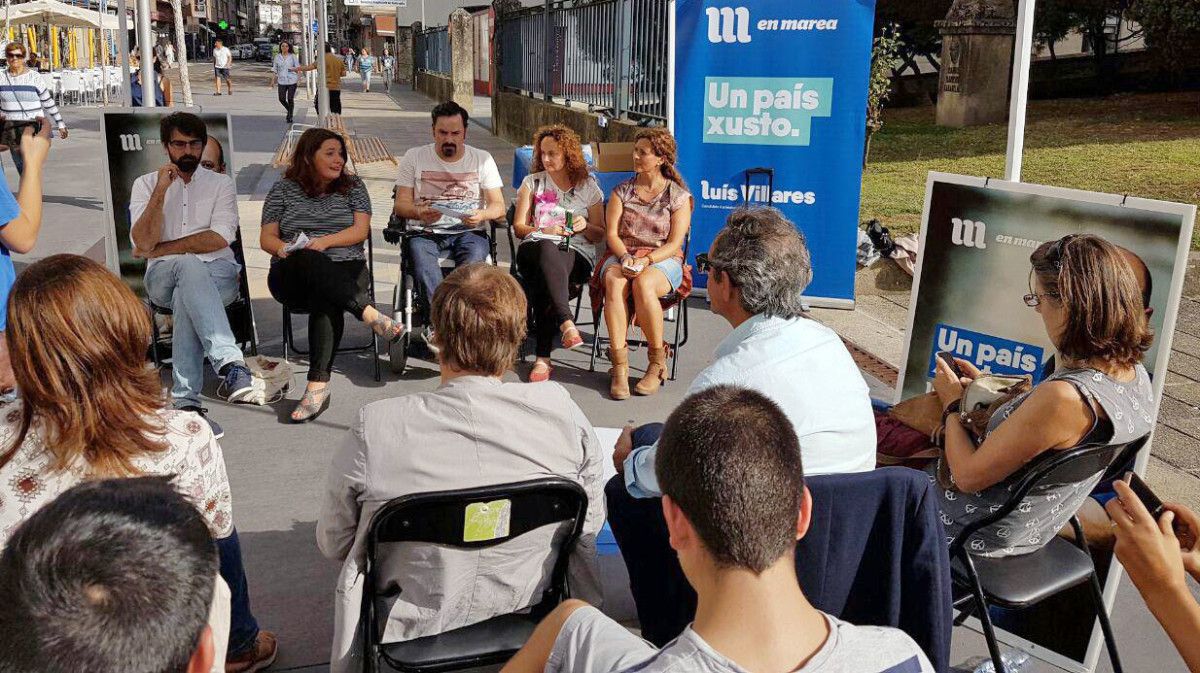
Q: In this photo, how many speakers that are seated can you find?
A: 5